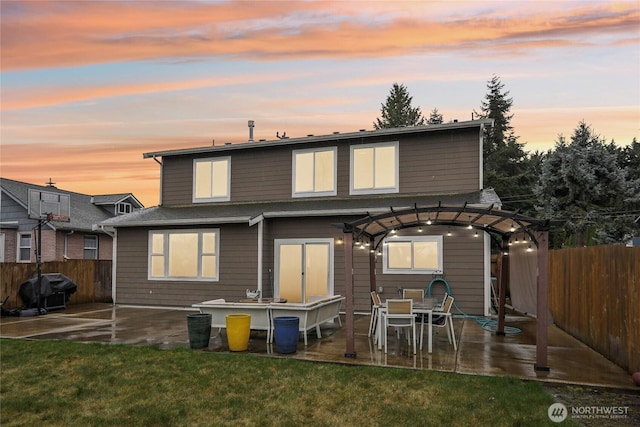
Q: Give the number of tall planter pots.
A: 3